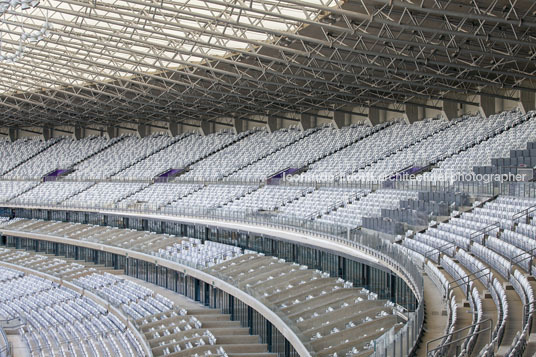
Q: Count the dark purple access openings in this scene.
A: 4